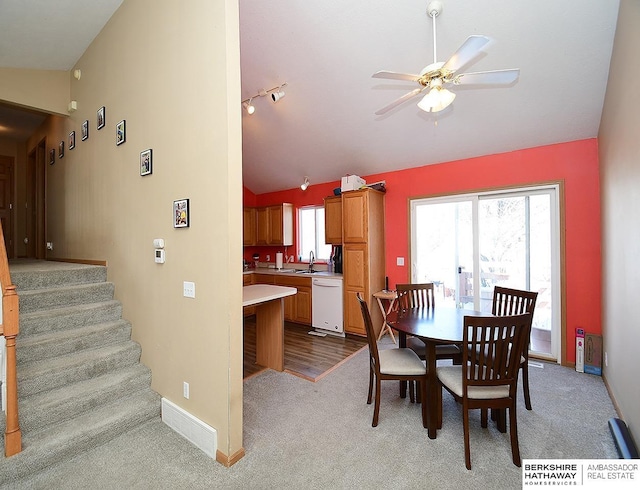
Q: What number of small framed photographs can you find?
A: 8